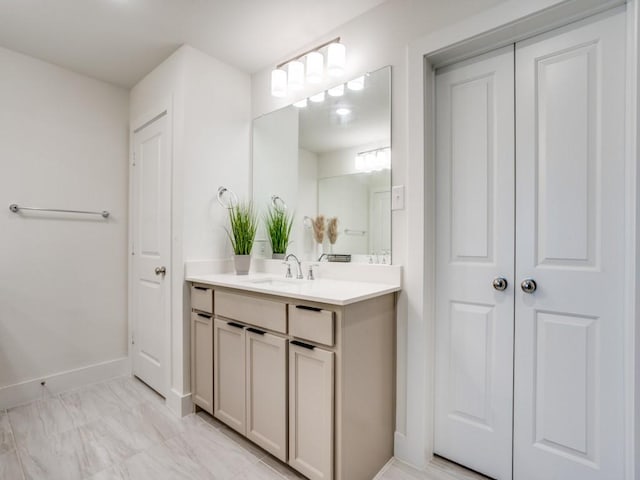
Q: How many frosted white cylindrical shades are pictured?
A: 4